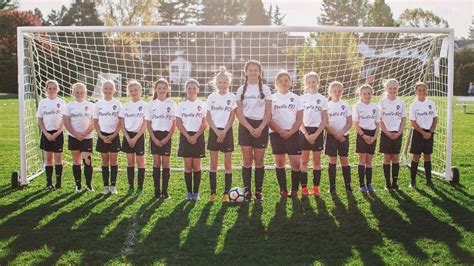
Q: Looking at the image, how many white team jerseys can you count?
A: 14